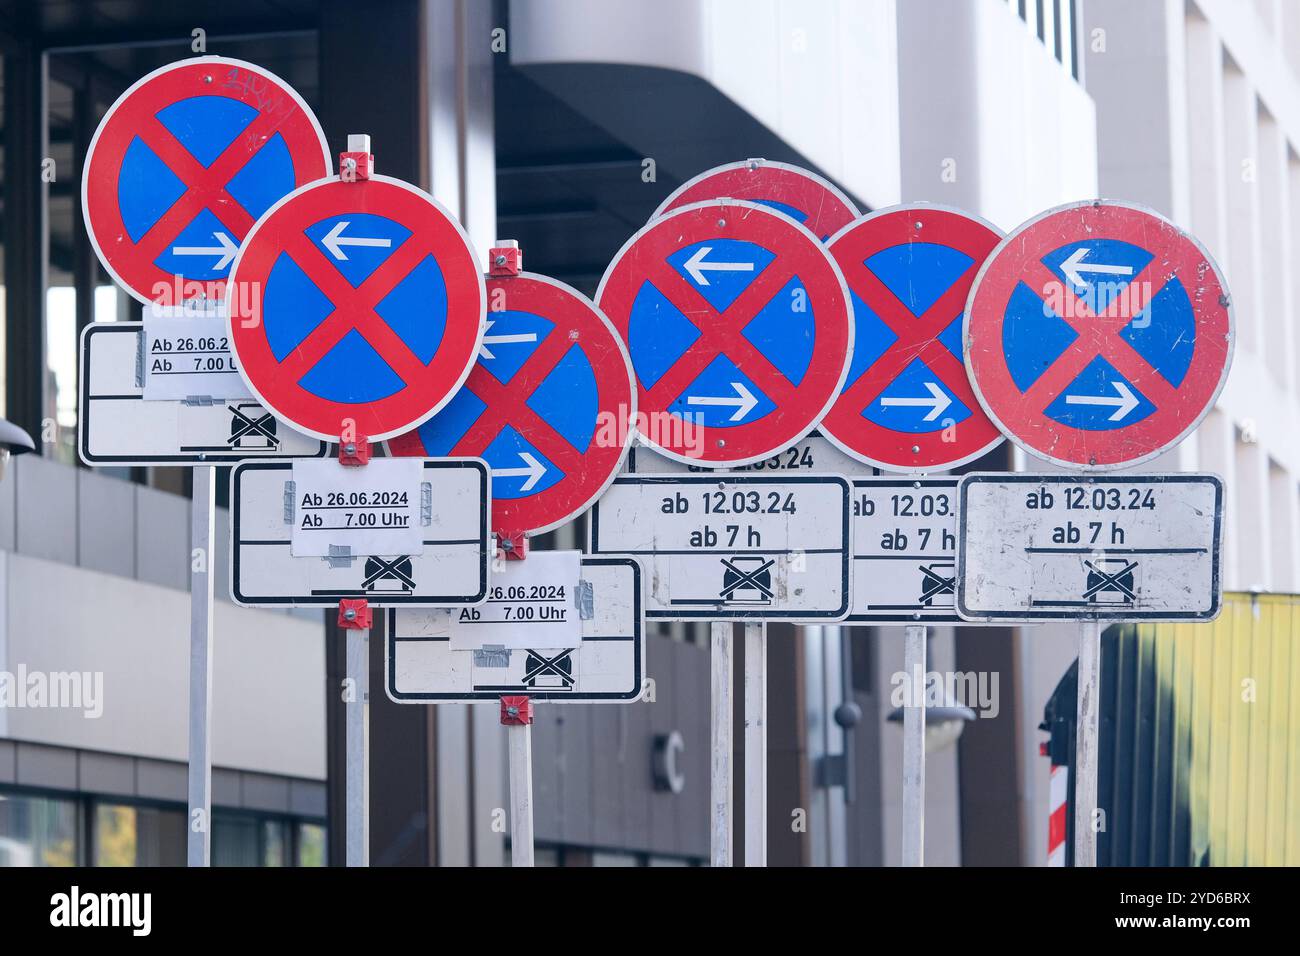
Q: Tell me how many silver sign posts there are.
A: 7